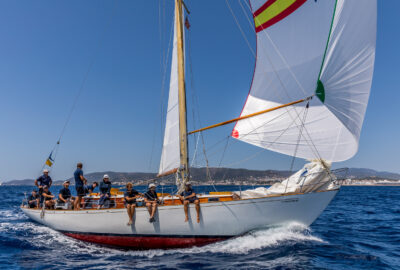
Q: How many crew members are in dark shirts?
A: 10